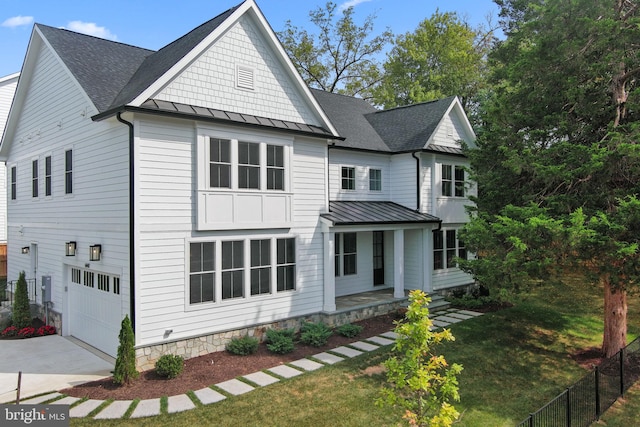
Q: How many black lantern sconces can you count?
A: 3